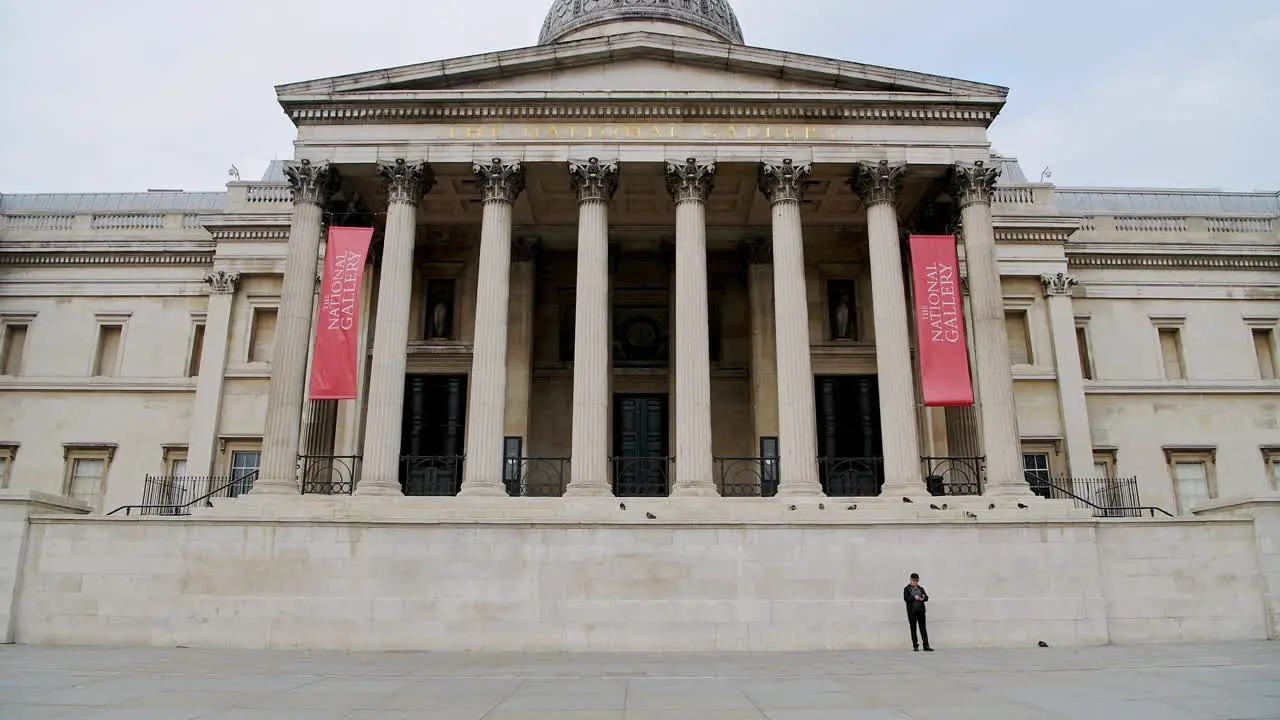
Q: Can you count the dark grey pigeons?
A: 12